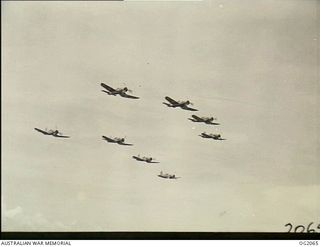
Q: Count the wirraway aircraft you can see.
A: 8